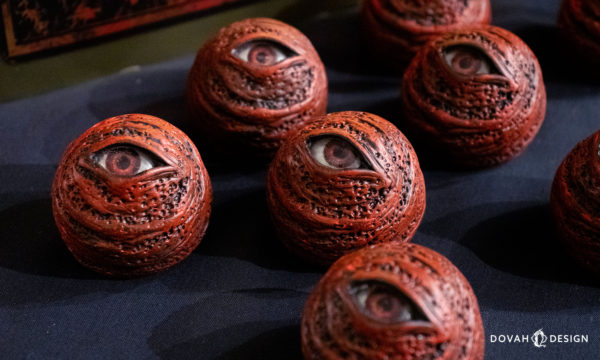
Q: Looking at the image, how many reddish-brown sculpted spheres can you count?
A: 8